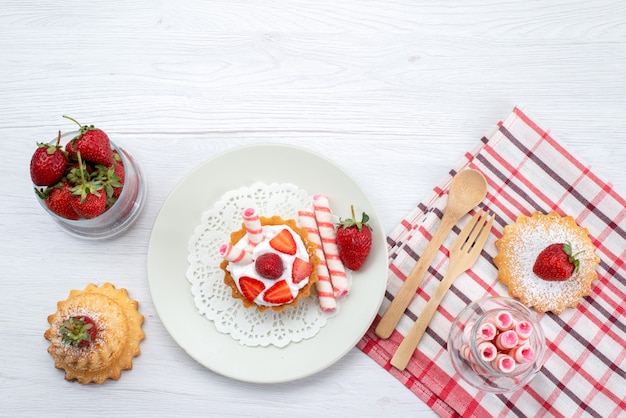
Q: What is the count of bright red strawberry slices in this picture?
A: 4